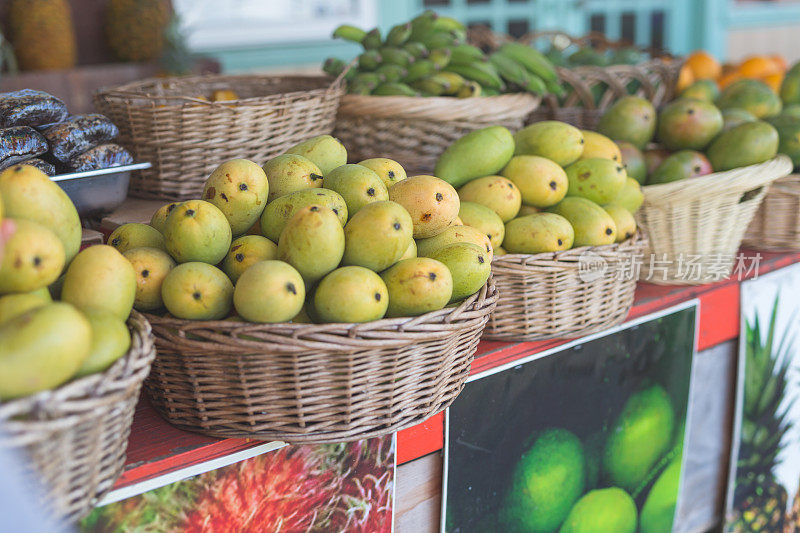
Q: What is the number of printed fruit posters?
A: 3